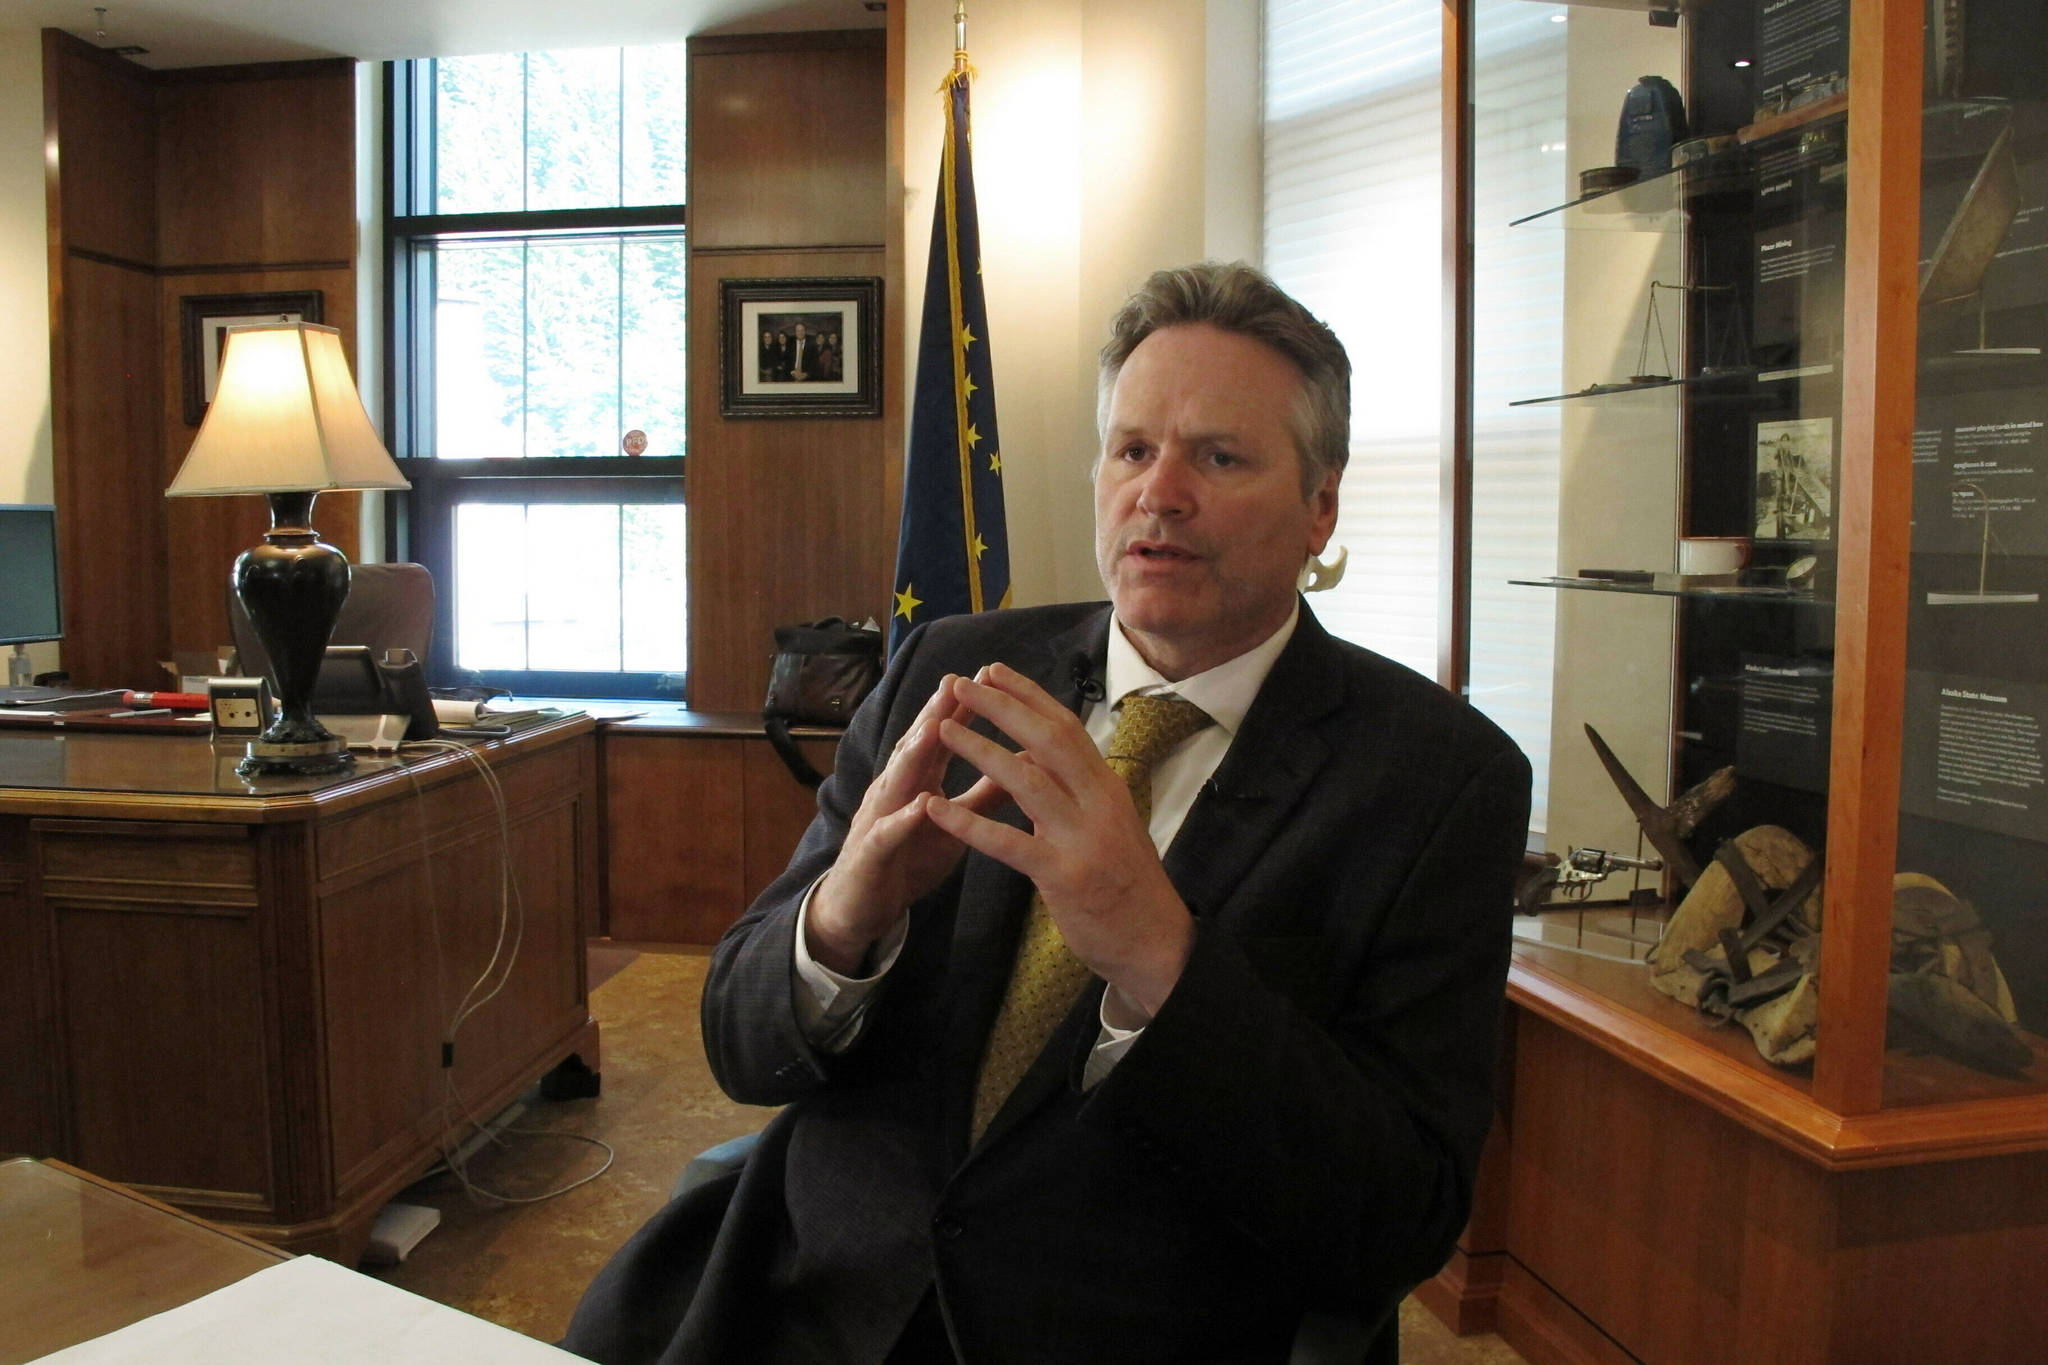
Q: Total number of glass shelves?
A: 3